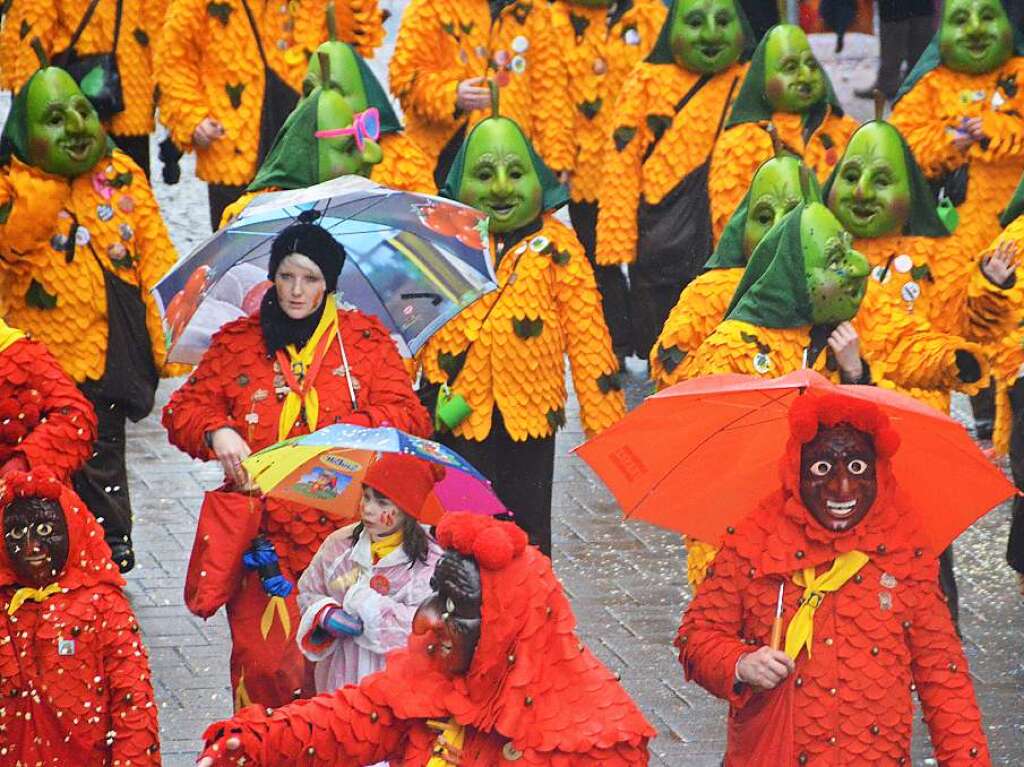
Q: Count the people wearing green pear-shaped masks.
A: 10